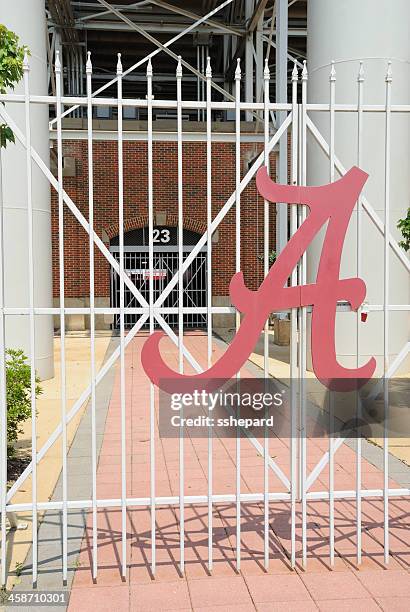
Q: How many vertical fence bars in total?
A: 15